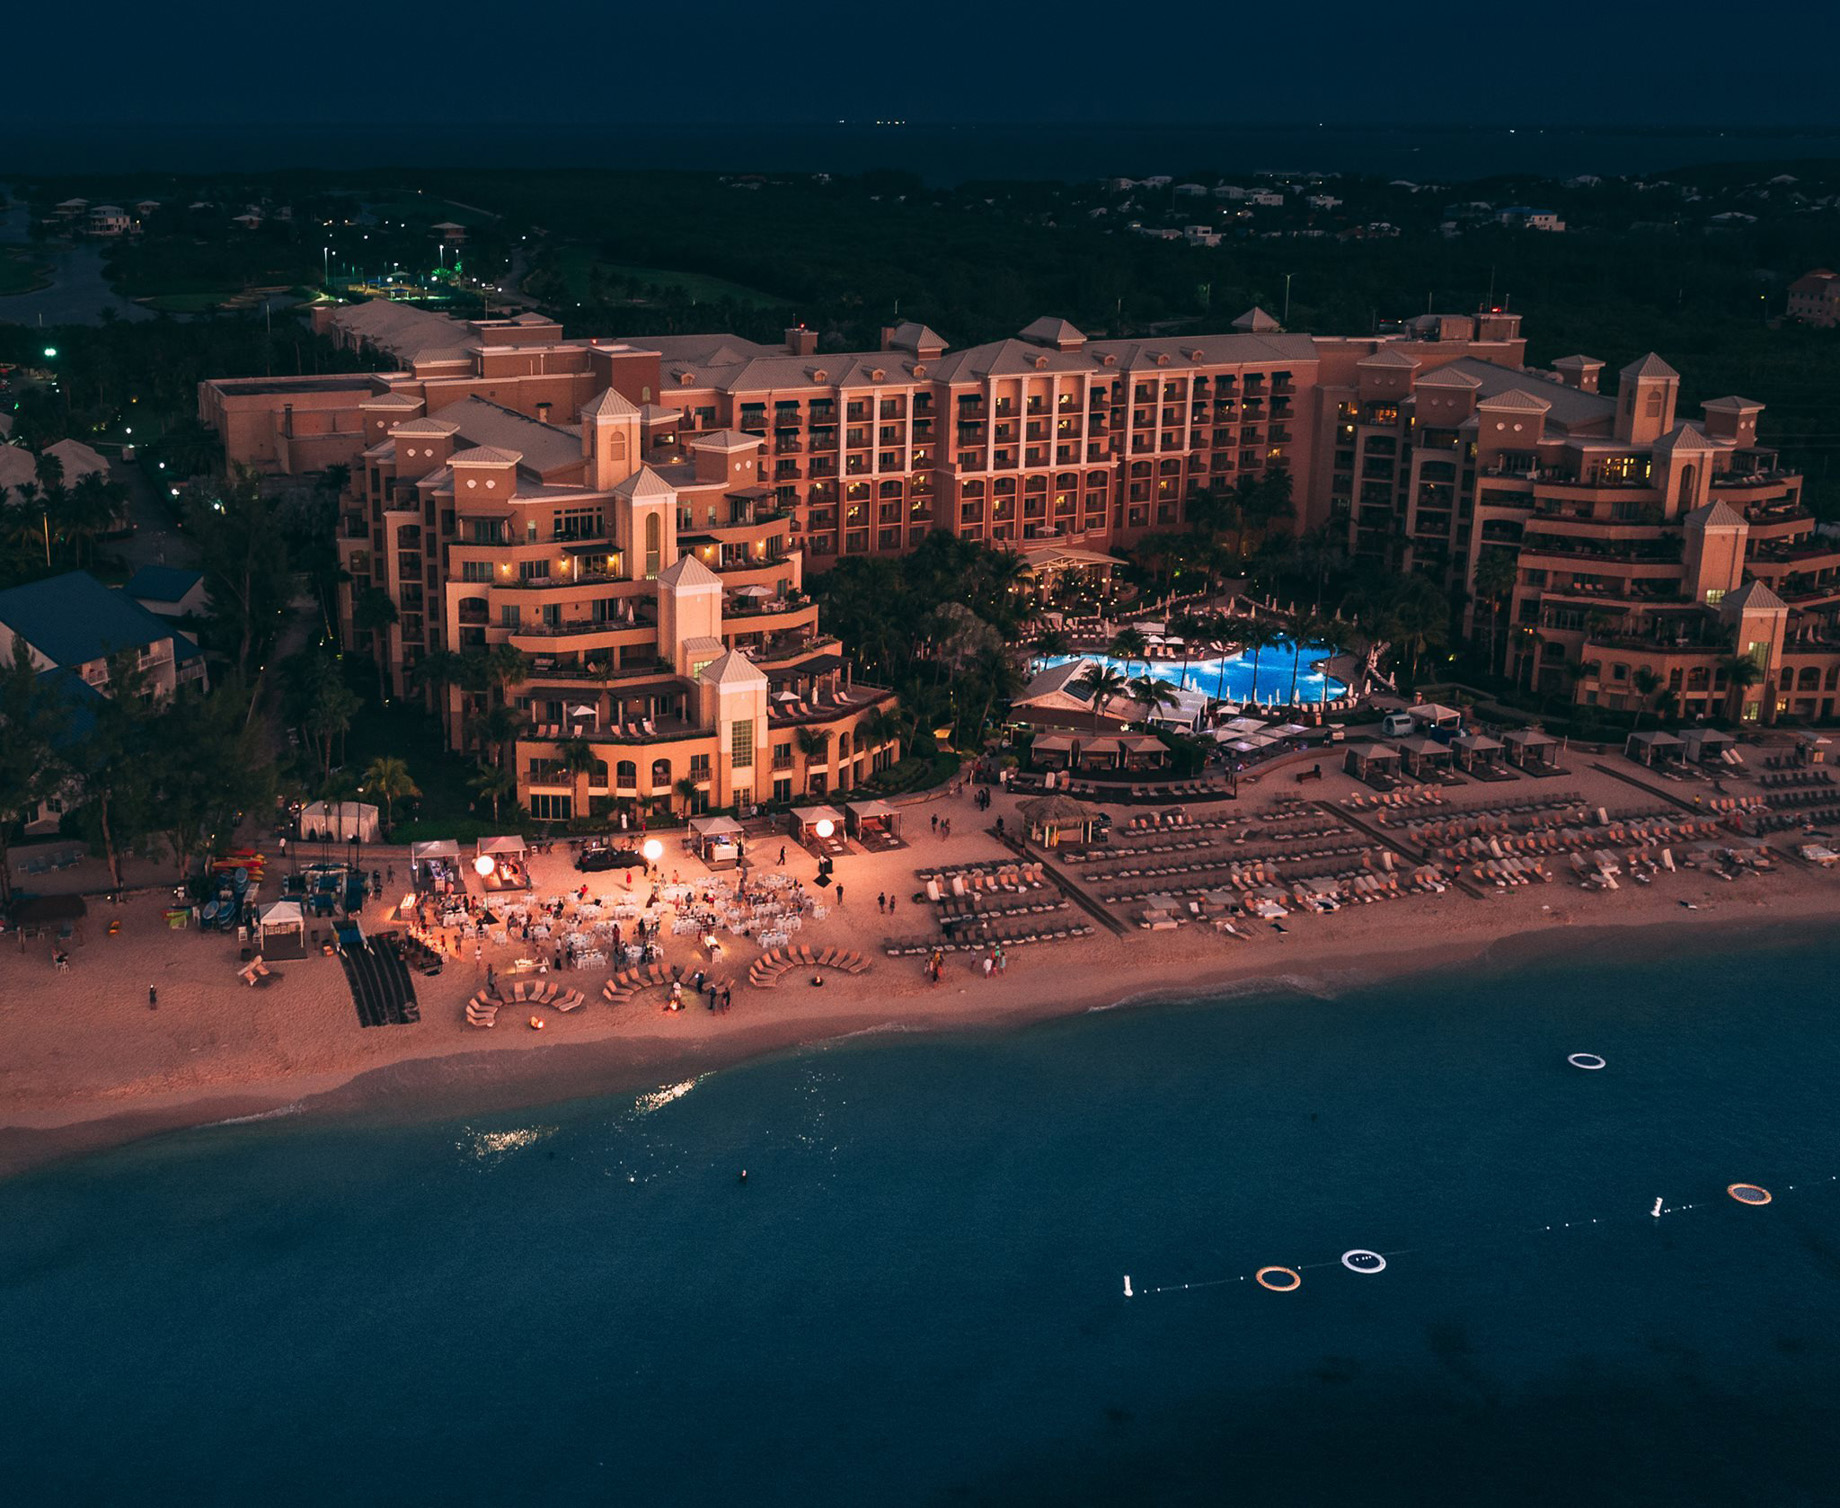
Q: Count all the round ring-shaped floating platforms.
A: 4